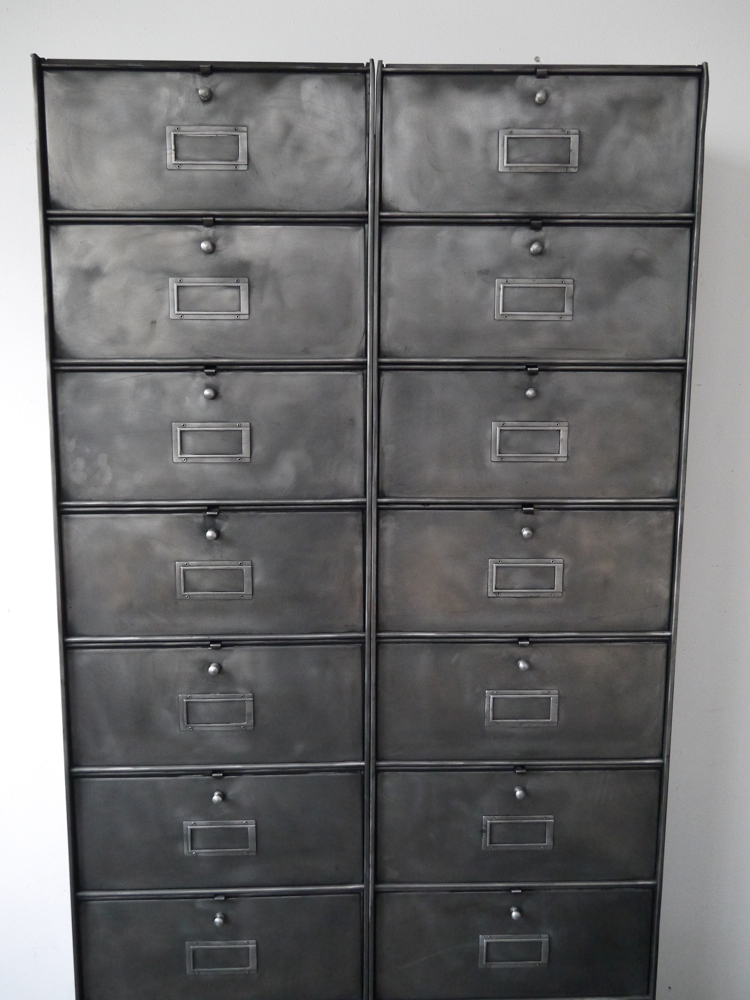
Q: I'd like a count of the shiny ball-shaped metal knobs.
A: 14